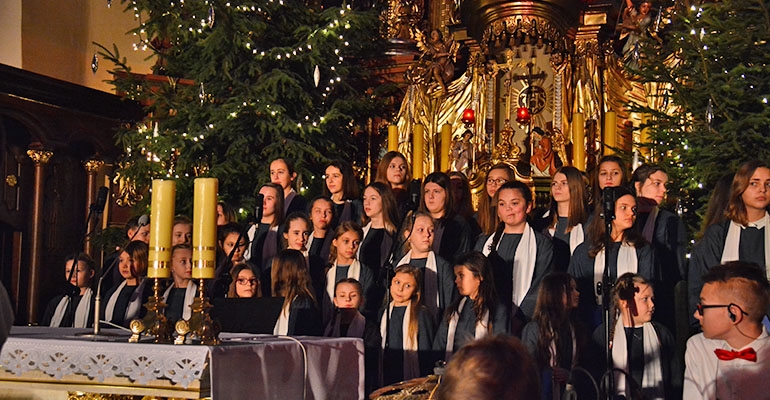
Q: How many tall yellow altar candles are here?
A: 8